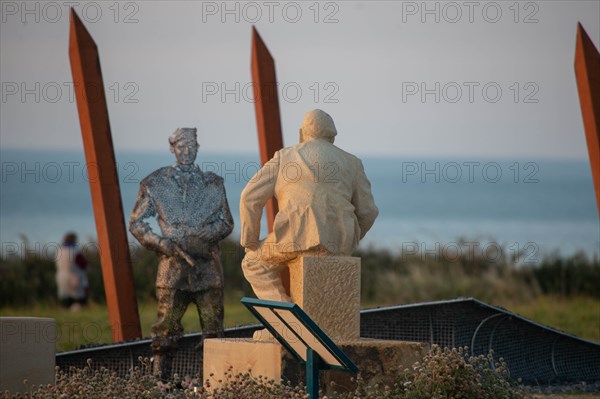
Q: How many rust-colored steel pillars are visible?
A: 3